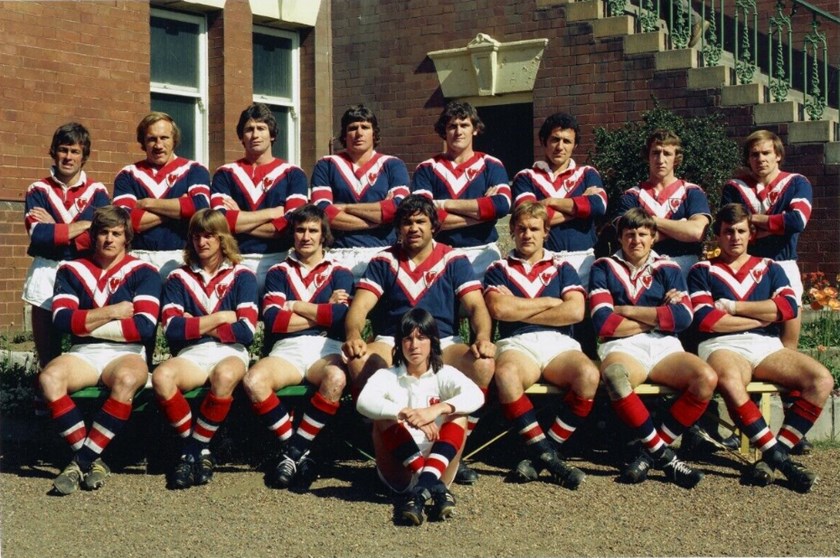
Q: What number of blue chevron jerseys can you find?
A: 15